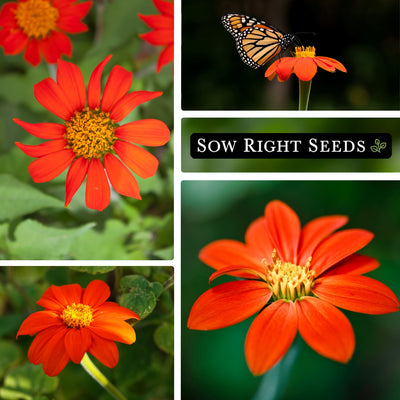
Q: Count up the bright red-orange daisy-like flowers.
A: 6